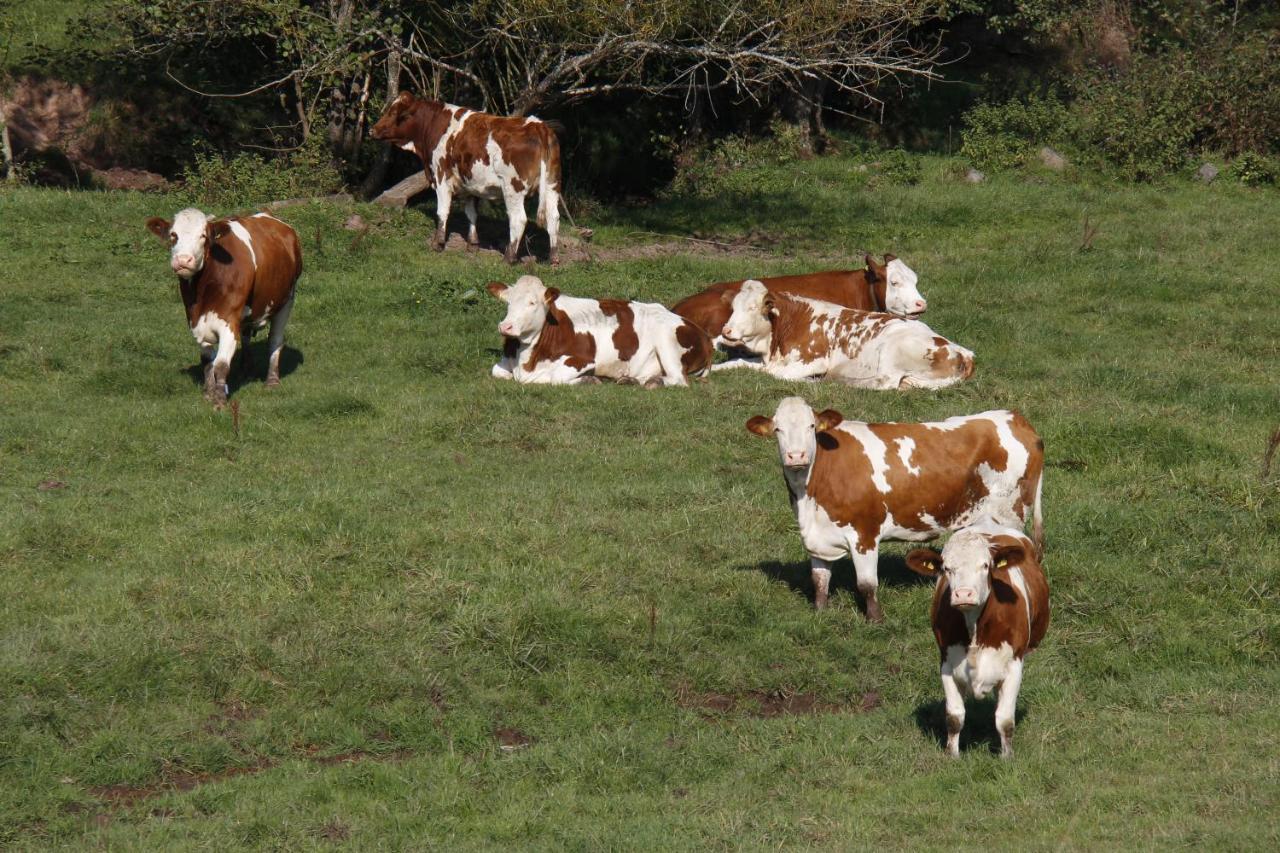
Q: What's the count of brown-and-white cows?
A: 7